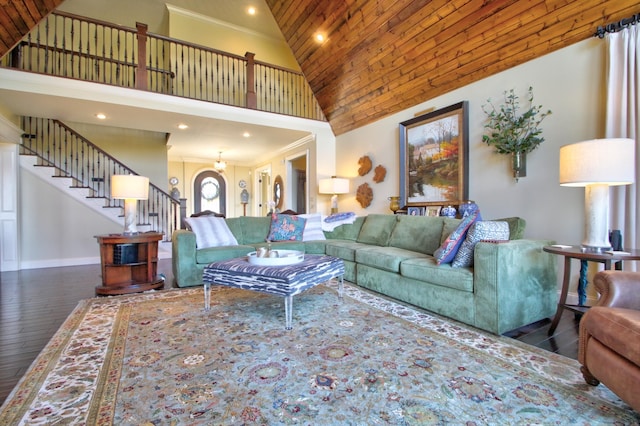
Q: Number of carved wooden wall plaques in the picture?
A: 3